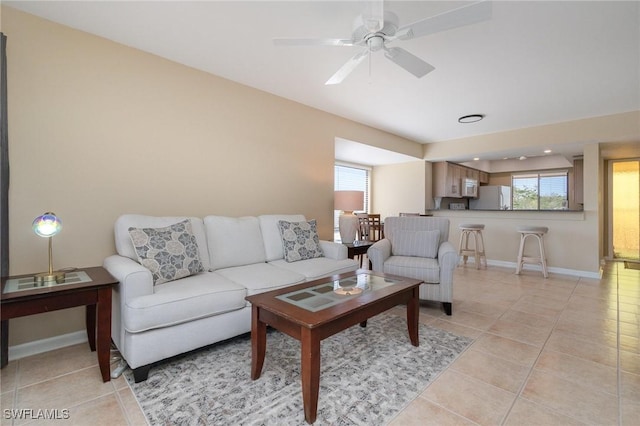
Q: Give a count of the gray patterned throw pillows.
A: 2